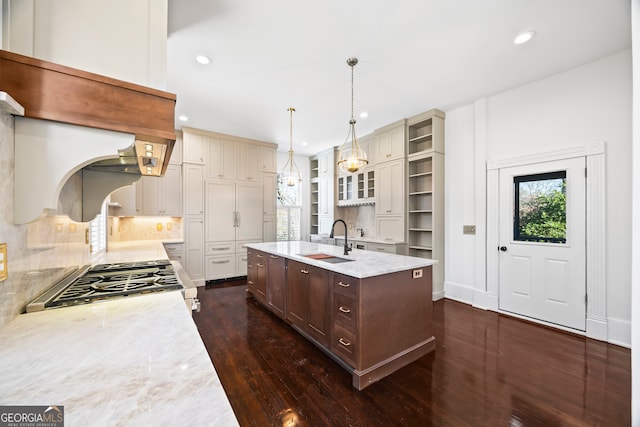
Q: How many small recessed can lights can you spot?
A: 5